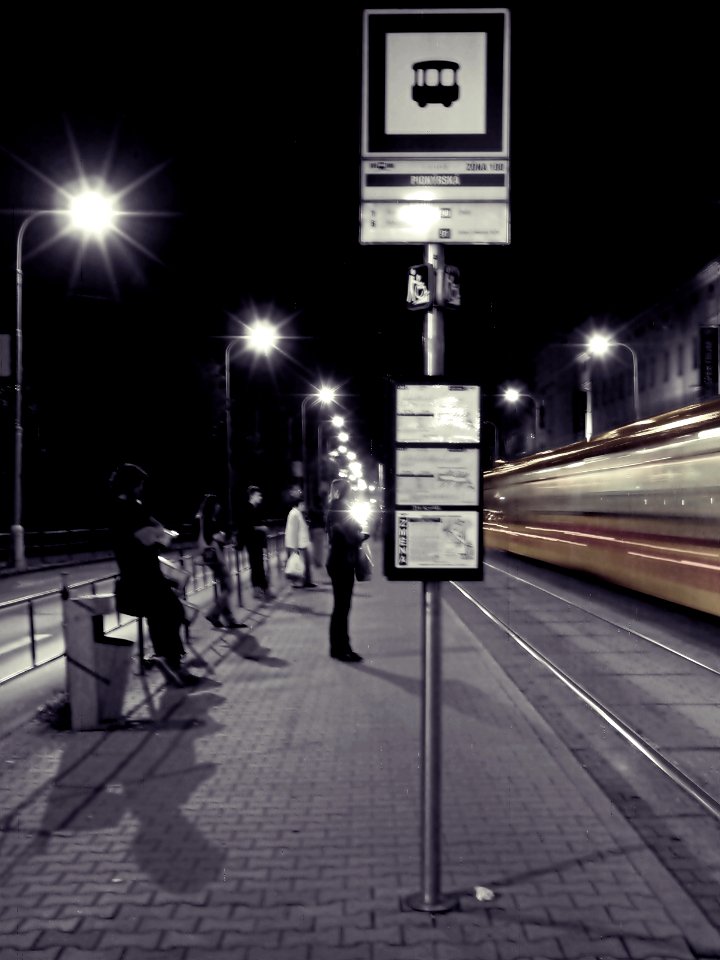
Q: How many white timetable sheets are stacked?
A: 3